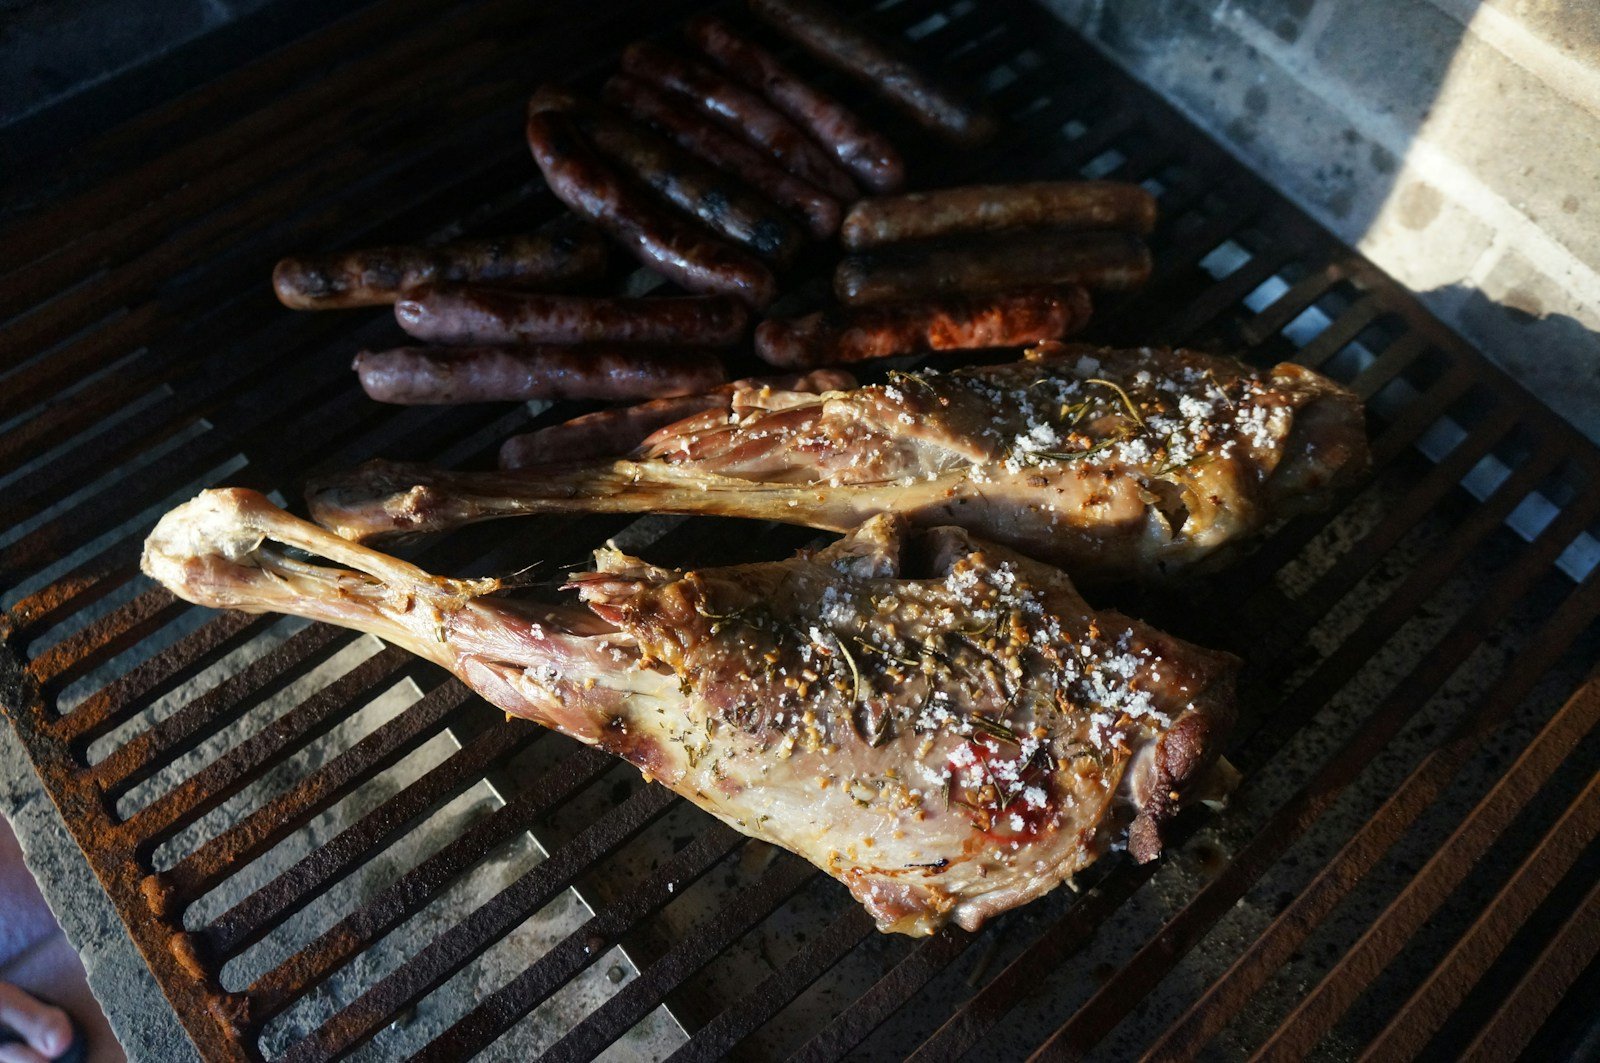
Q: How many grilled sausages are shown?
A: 13